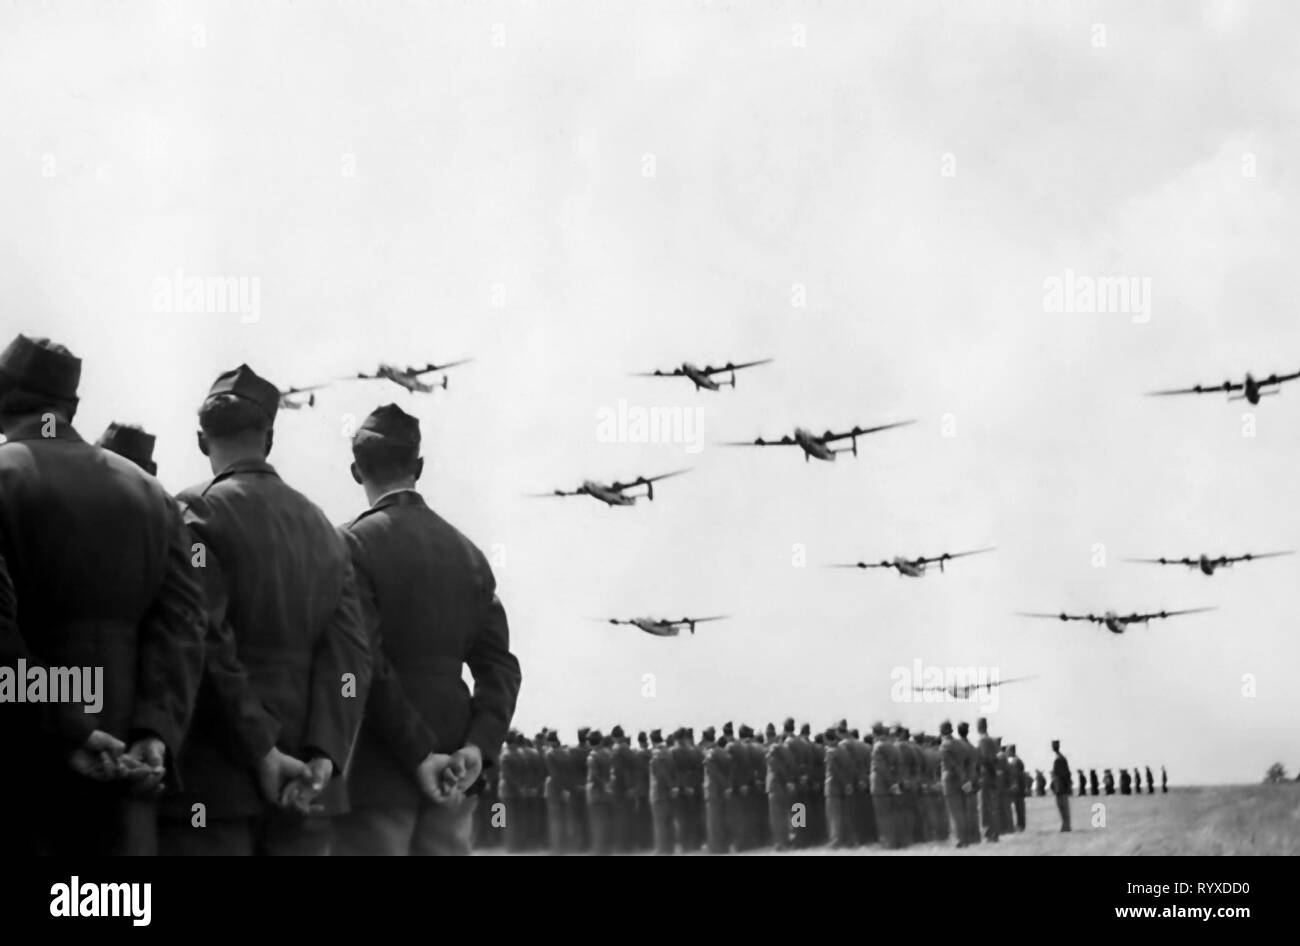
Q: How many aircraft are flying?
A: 11